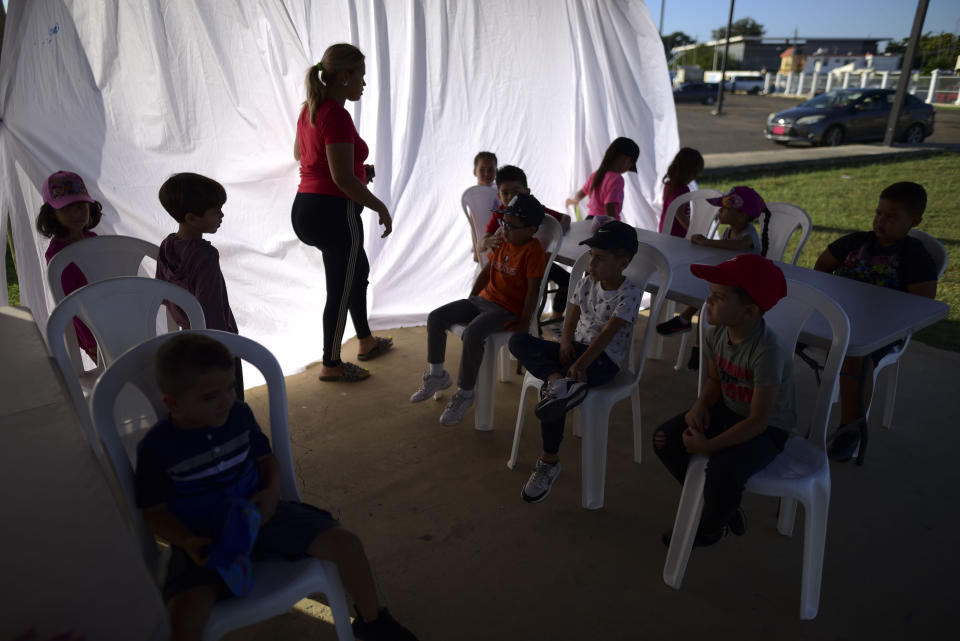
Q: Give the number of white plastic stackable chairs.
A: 10